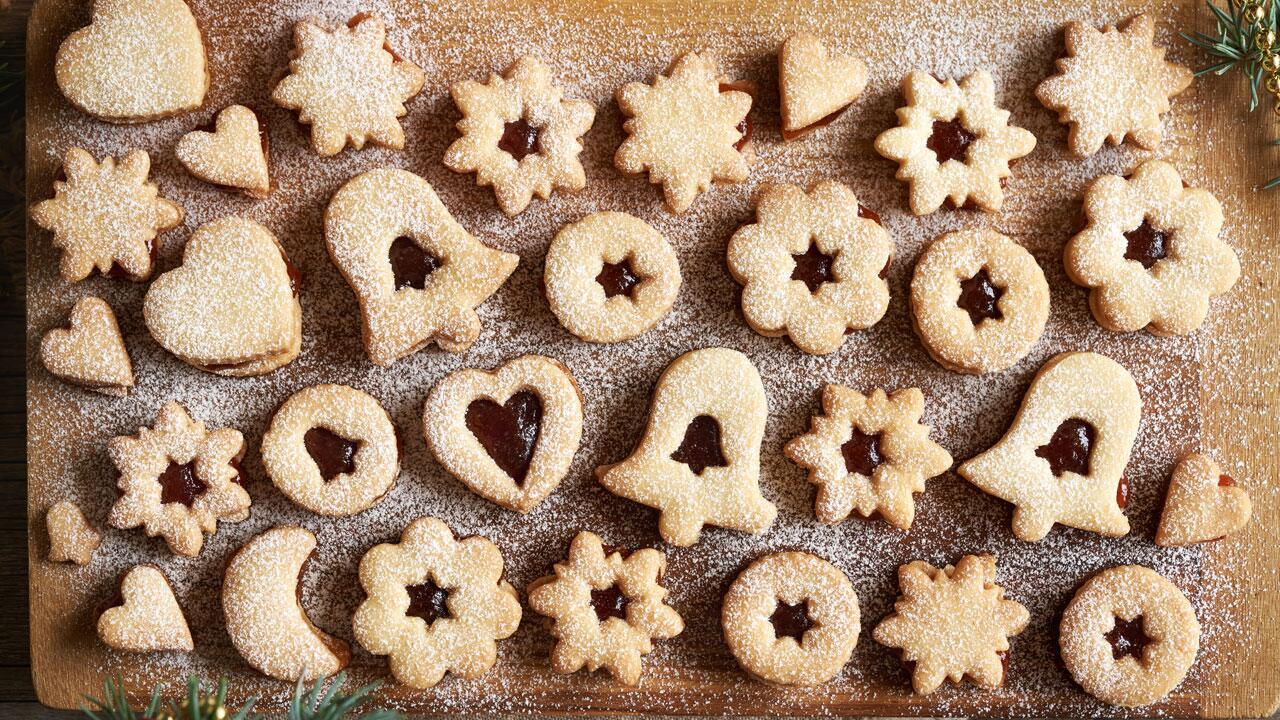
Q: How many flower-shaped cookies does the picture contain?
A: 3